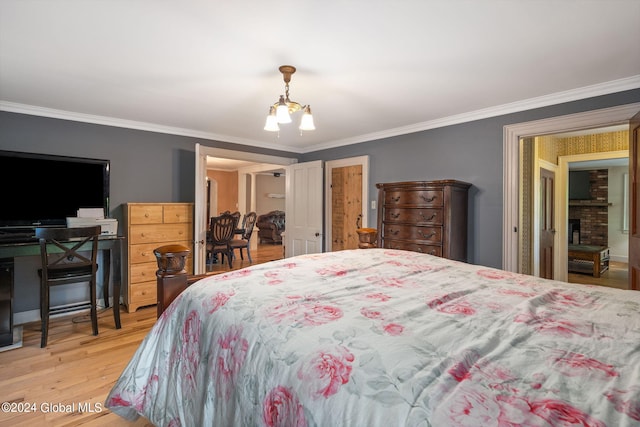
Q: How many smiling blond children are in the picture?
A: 0